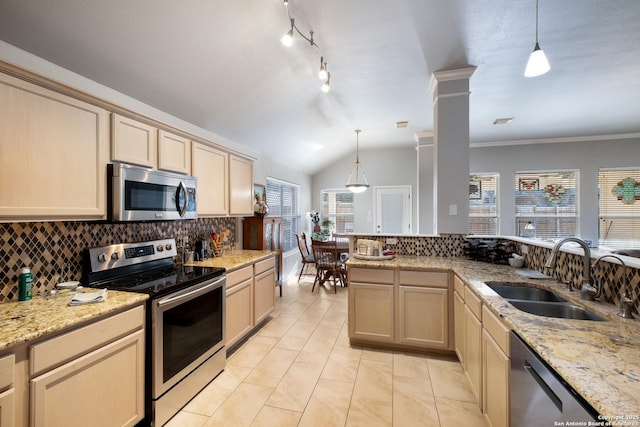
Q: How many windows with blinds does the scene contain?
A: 5